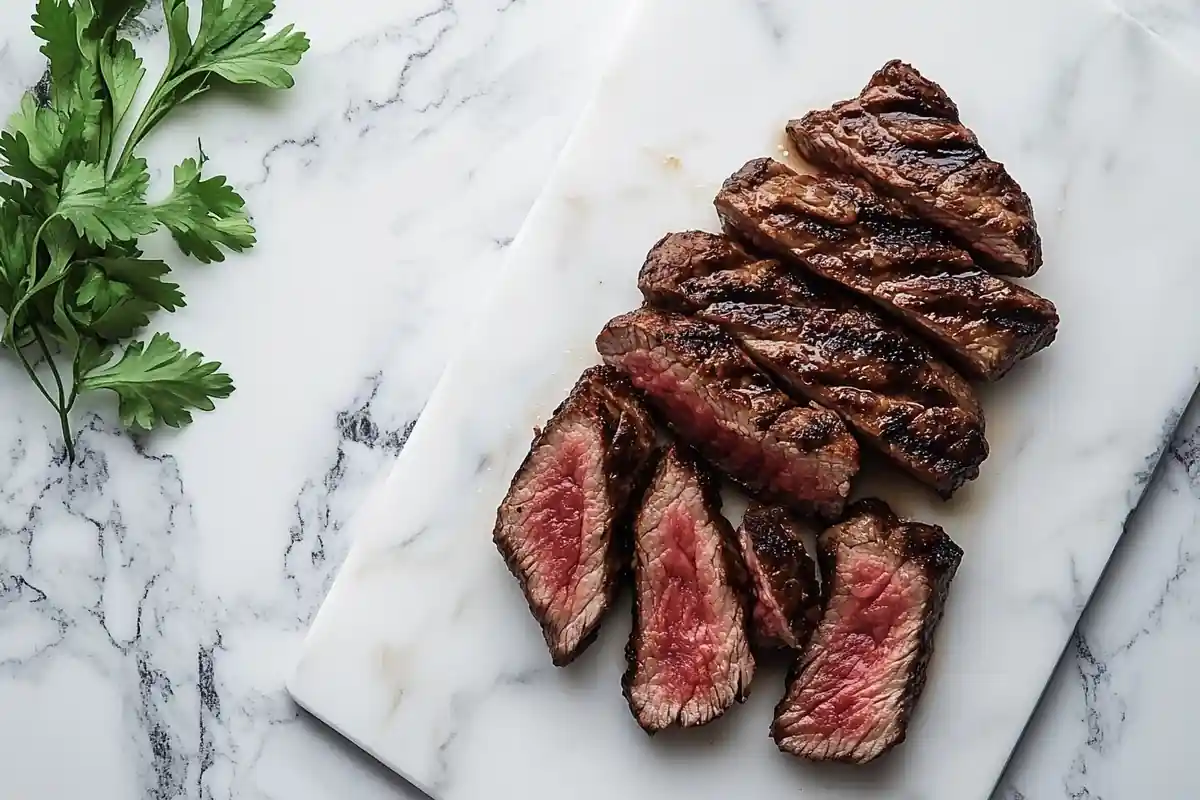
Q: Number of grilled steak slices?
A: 8